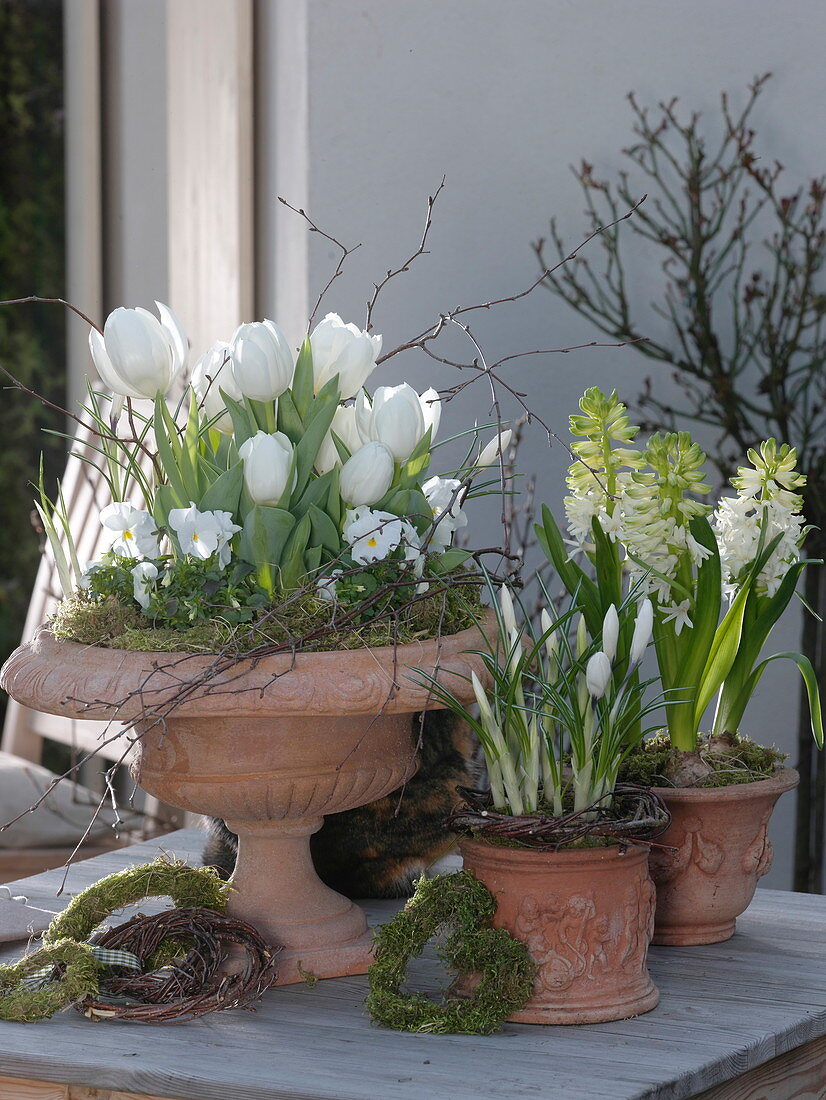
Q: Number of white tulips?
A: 8